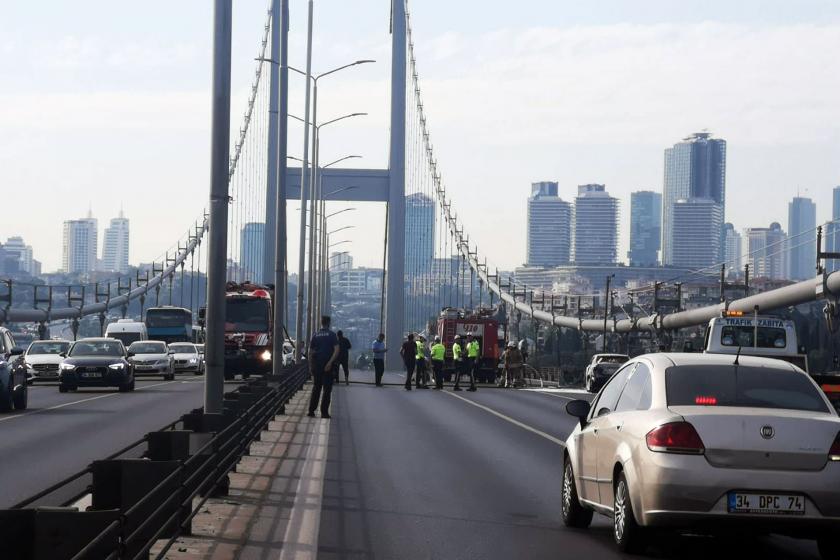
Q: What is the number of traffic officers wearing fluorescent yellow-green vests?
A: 4